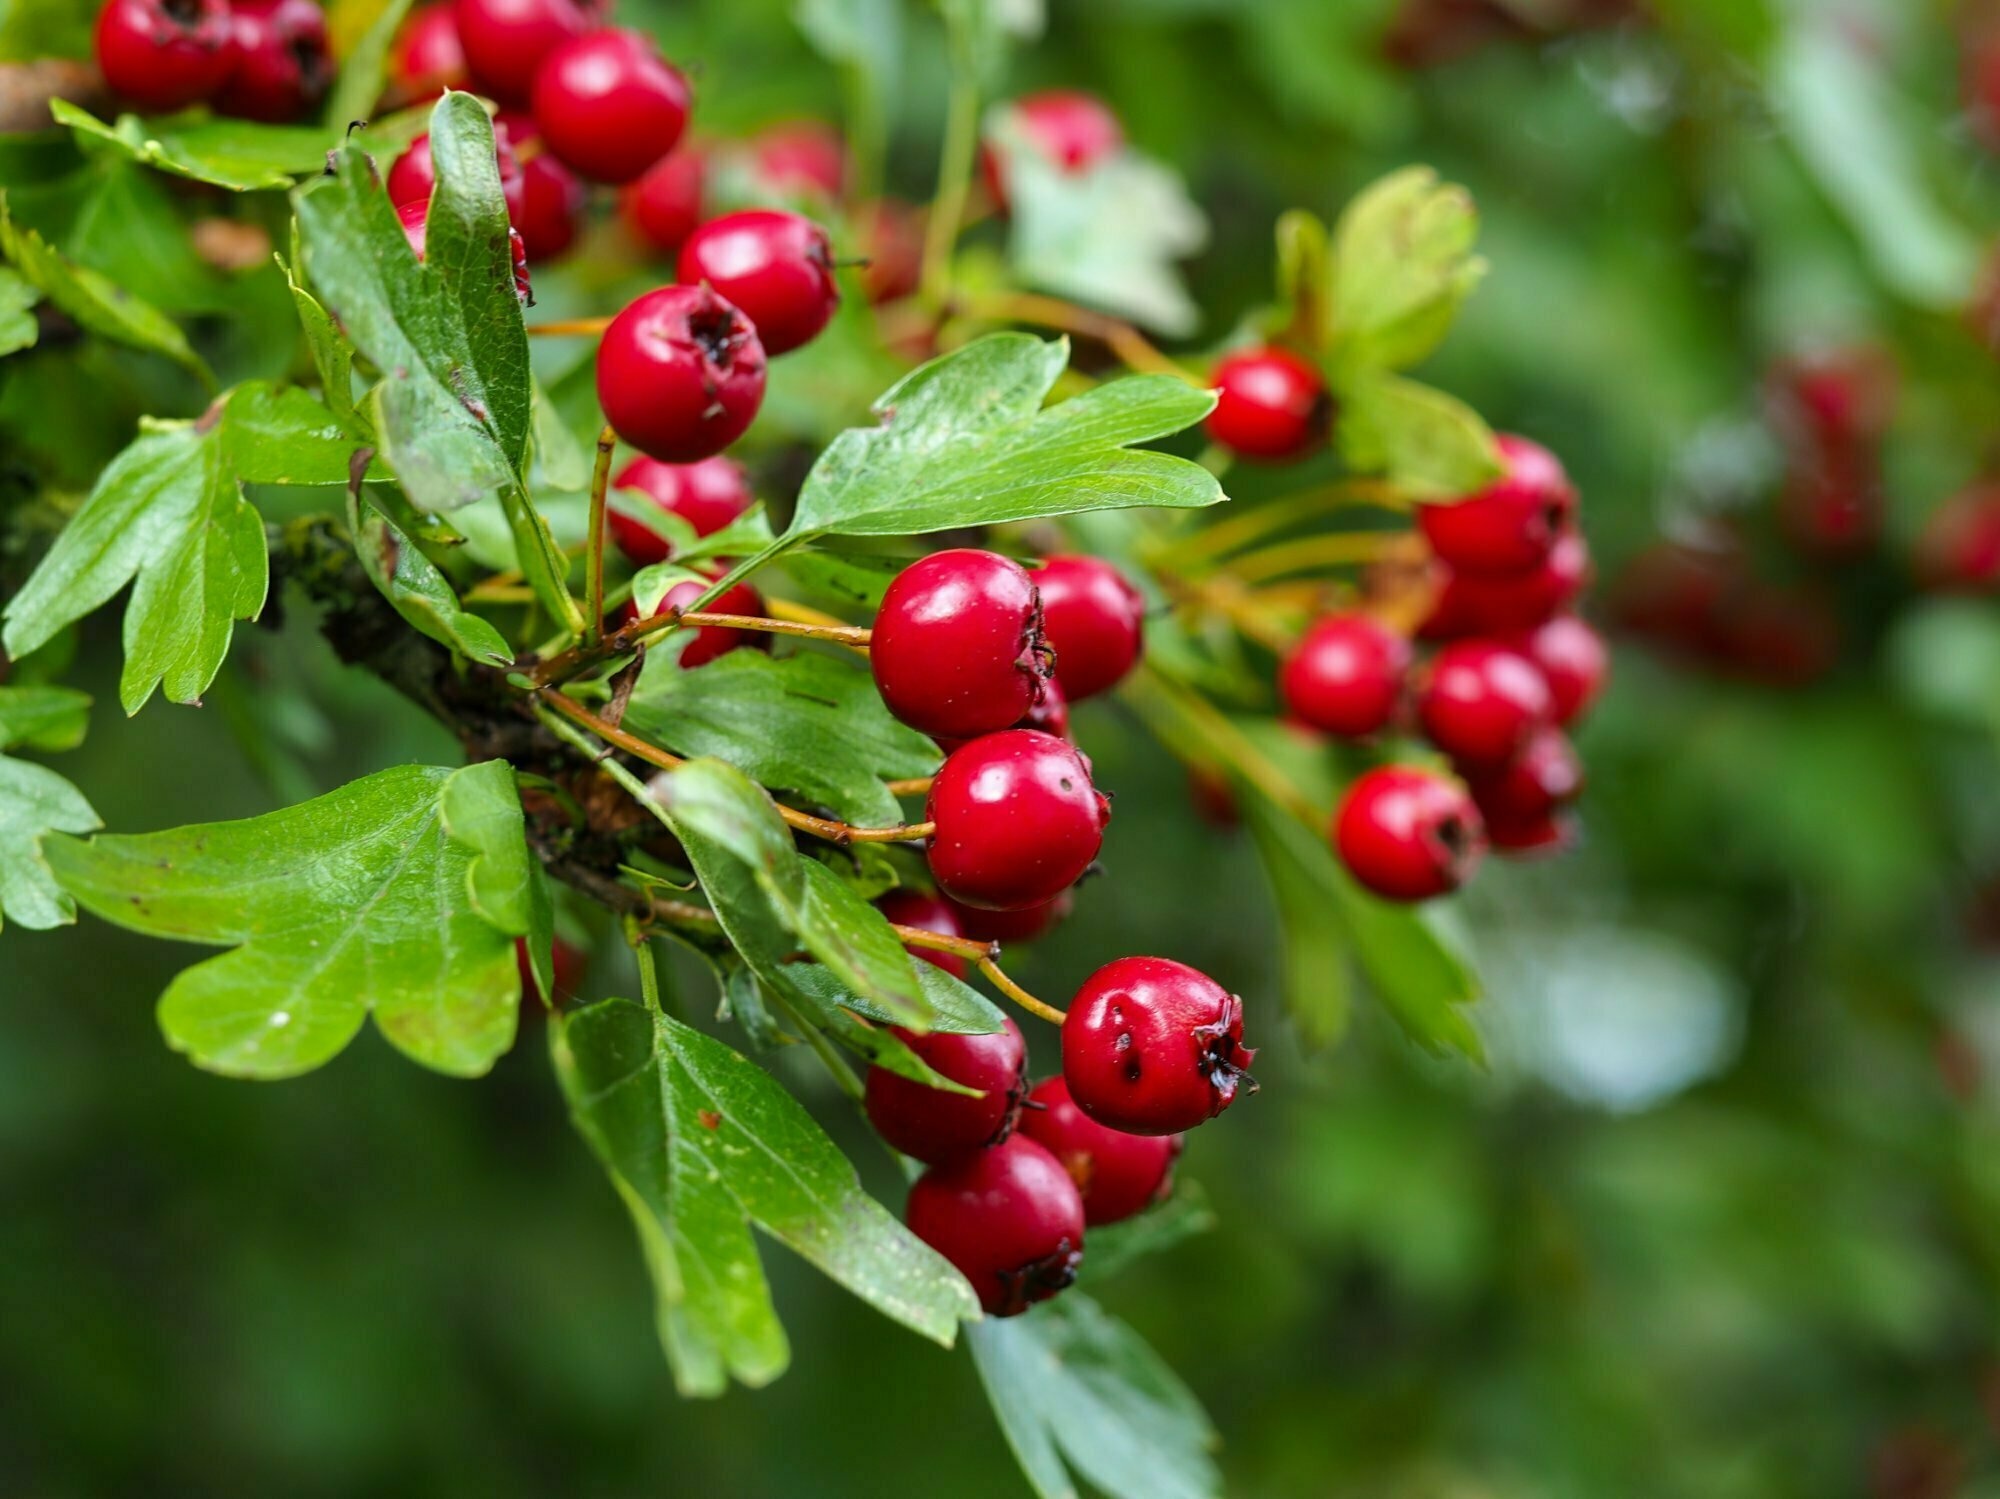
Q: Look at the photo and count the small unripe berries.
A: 0